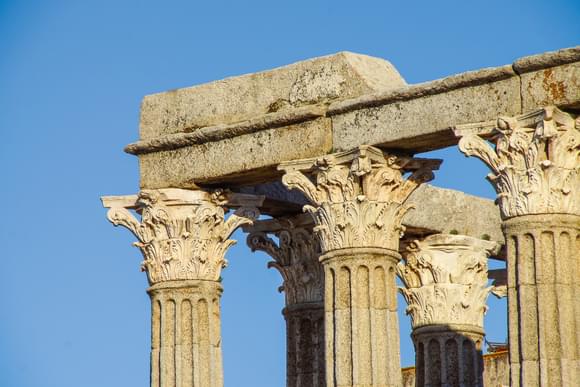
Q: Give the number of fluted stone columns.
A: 5